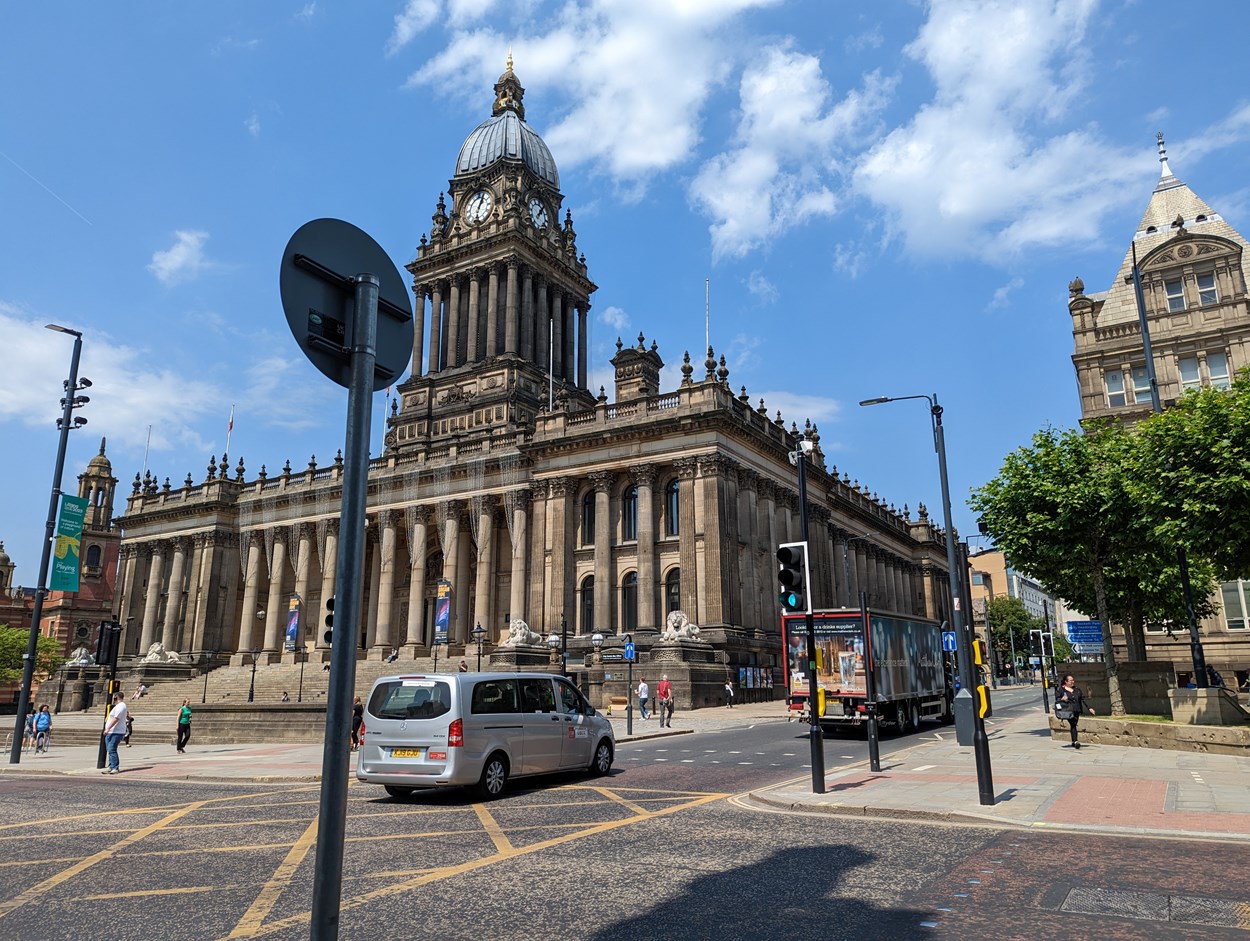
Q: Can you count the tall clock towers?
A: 1